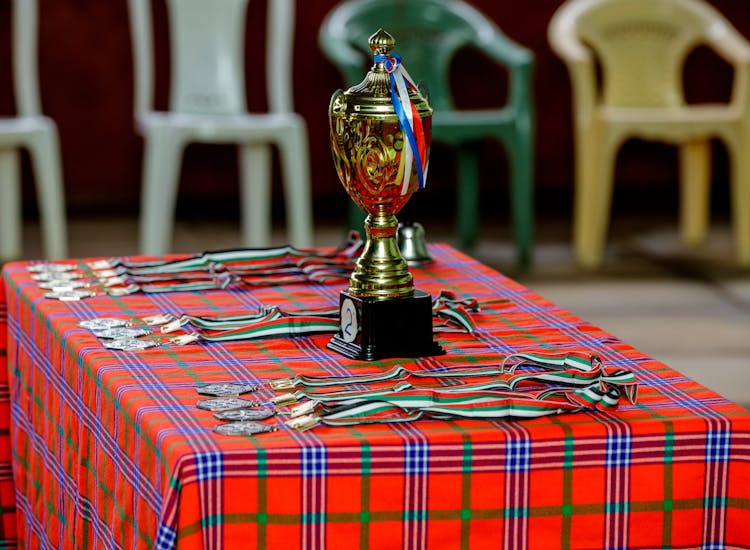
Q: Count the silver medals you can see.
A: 11